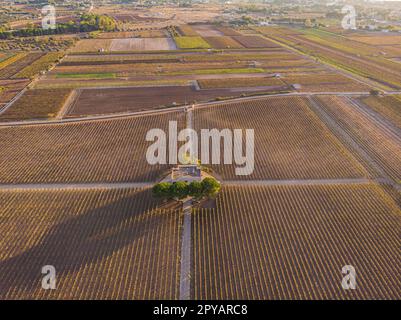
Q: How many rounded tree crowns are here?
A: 4